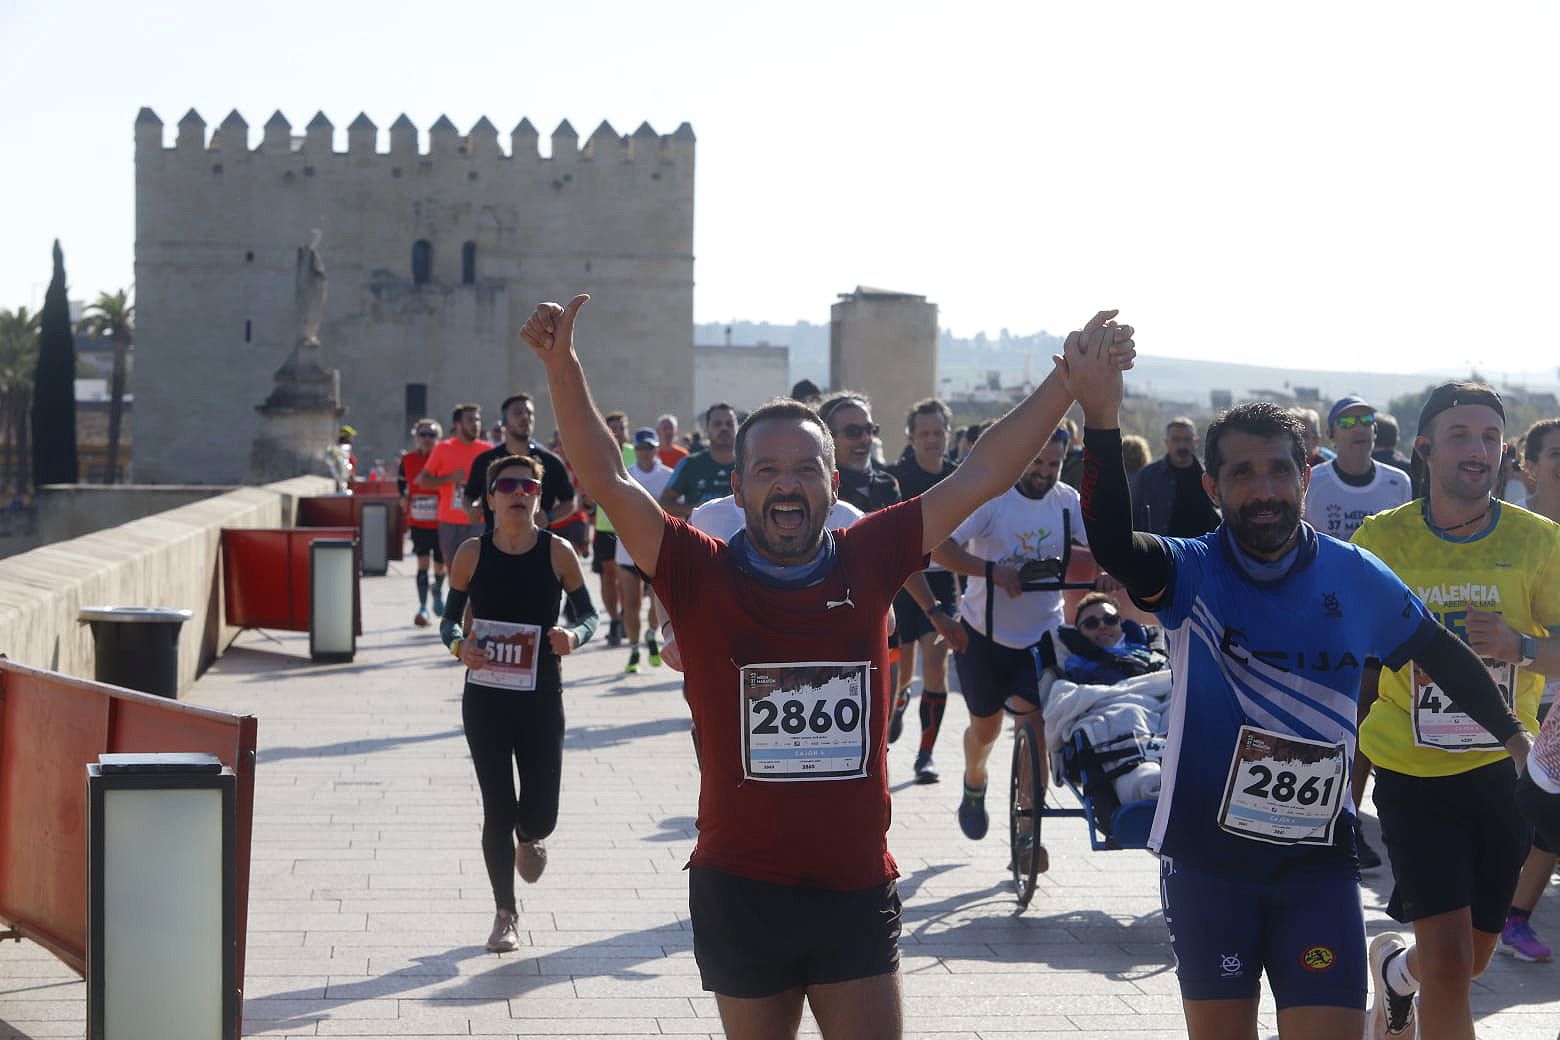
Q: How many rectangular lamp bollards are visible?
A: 3